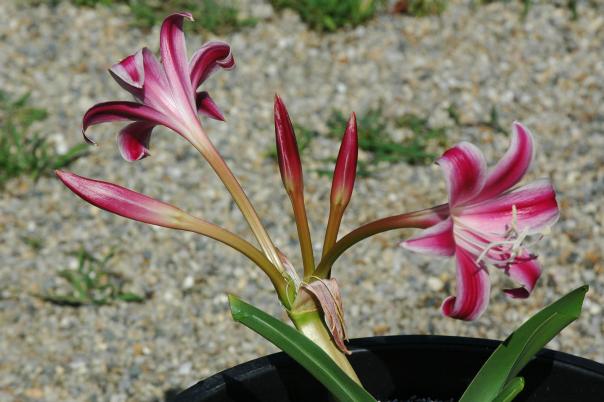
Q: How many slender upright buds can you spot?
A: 2